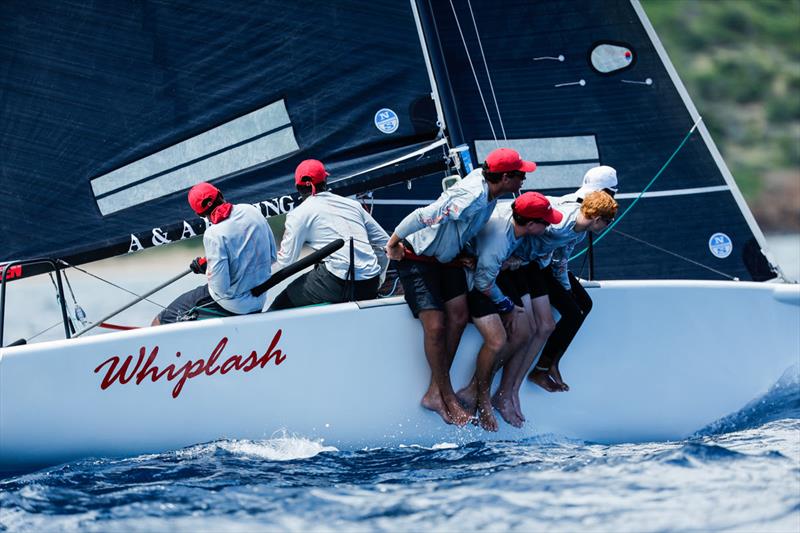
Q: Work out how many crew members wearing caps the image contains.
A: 5